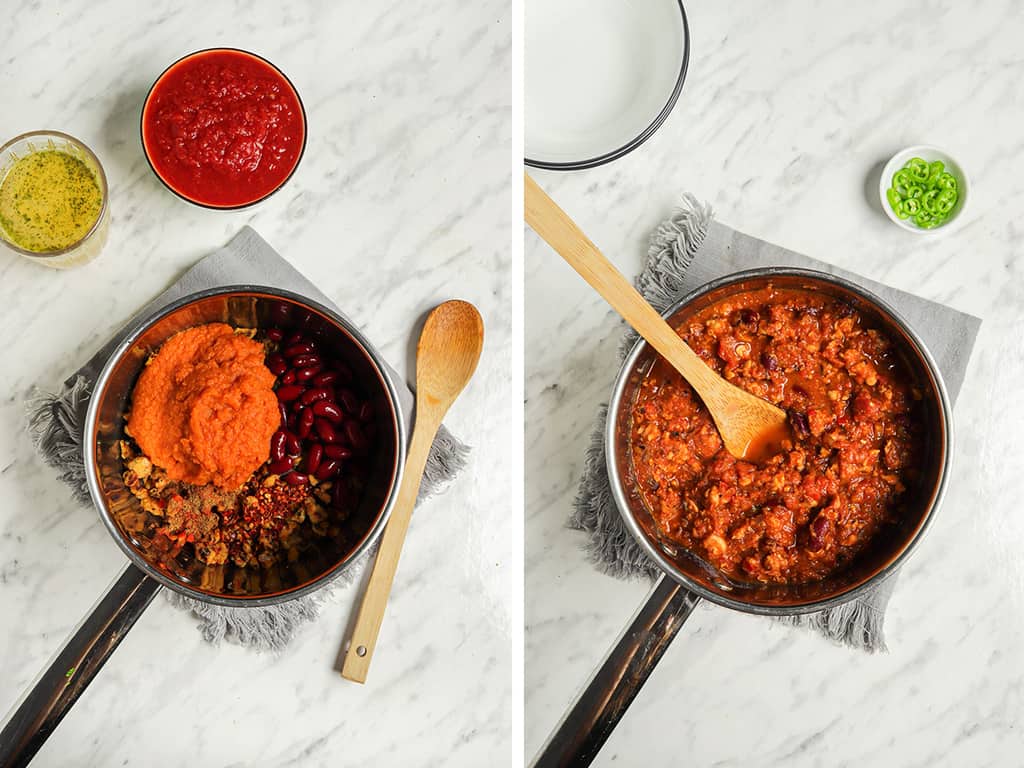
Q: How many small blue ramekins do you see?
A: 0